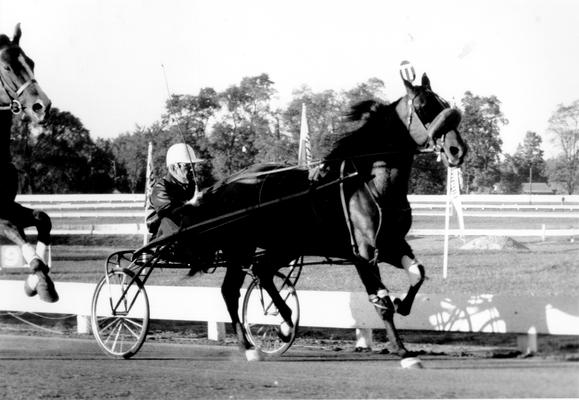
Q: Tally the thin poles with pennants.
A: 3